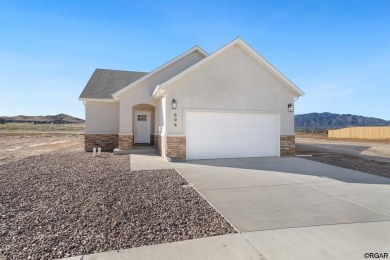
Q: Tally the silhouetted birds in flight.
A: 0